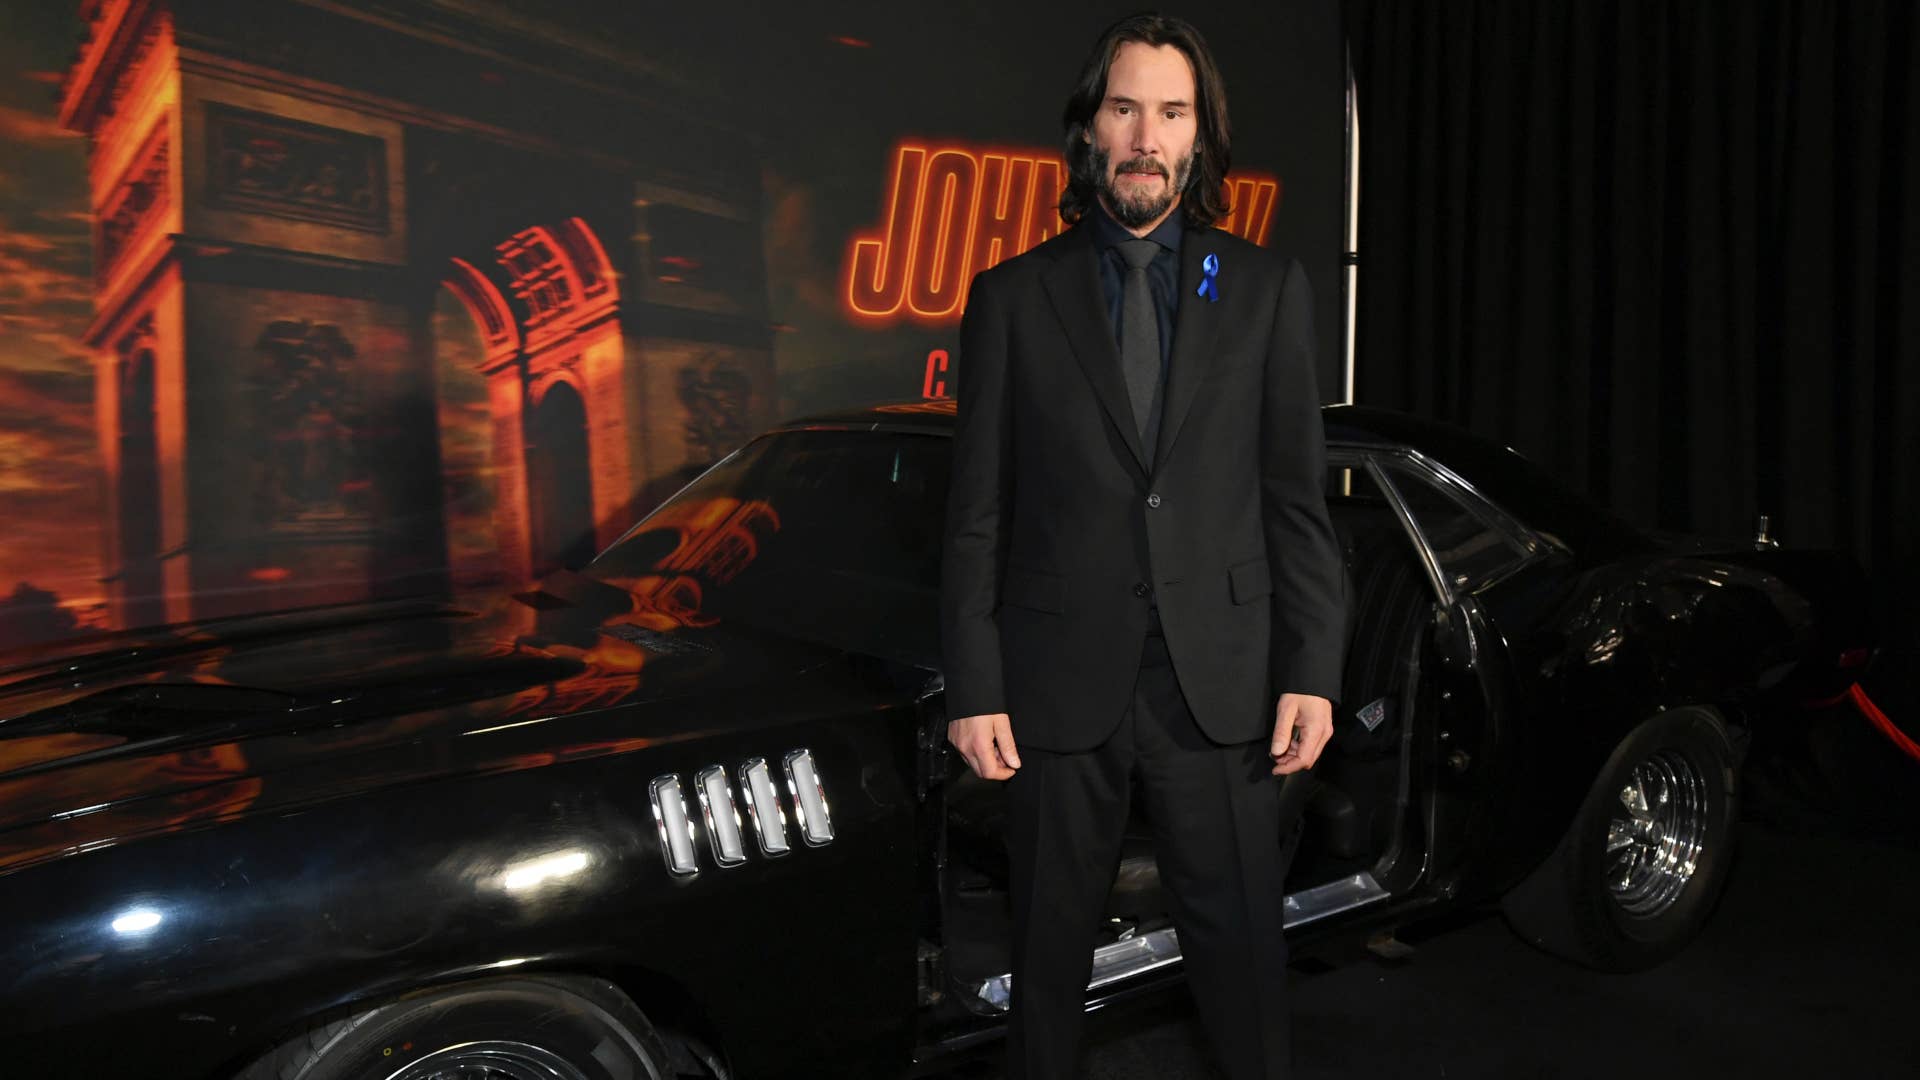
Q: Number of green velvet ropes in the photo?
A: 0